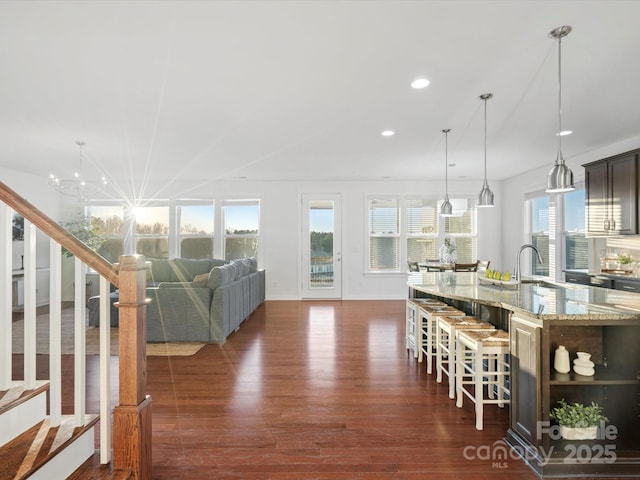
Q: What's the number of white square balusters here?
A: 5